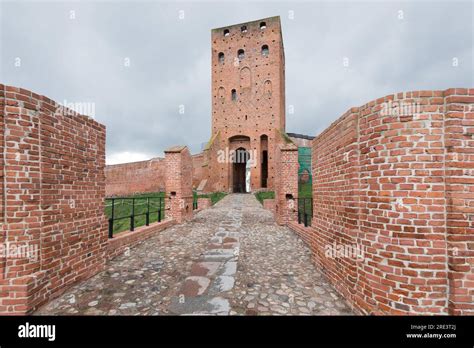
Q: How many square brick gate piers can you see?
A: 2